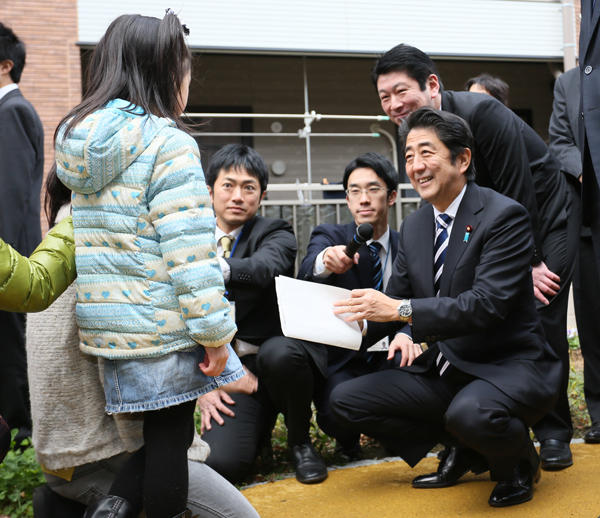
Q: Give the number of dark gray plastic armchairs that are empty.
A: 0